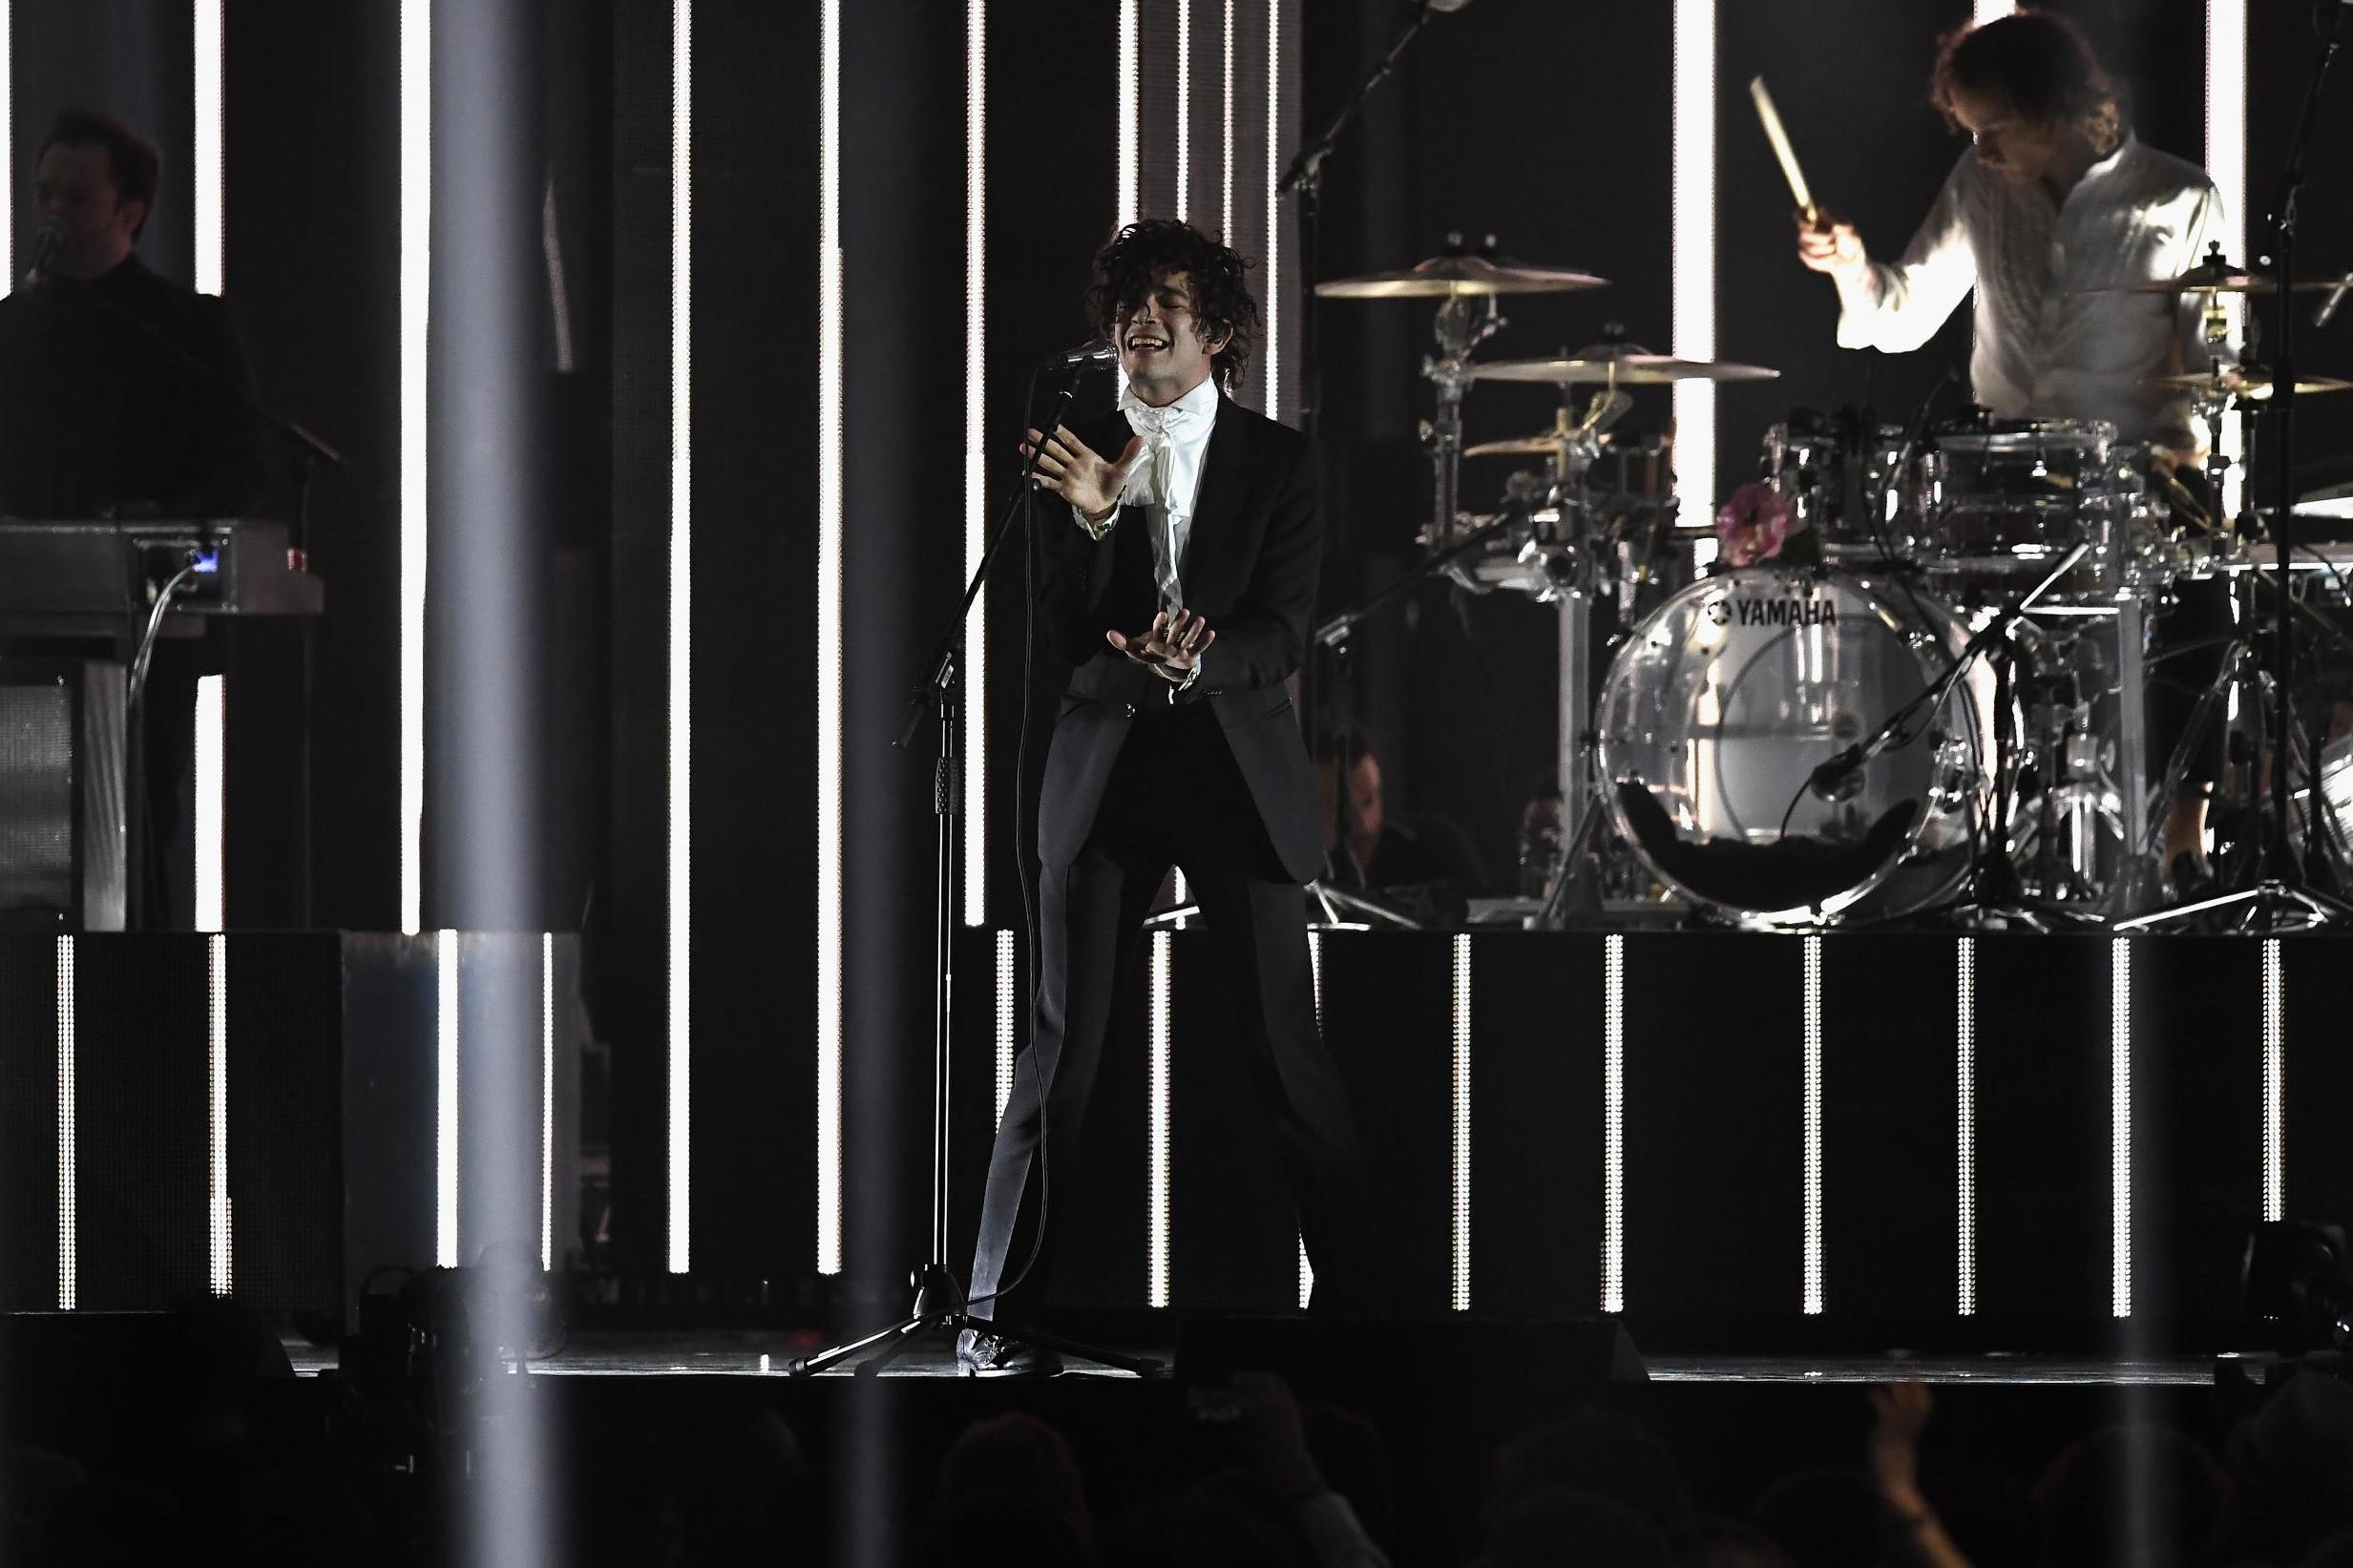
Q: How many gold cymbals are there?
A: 5